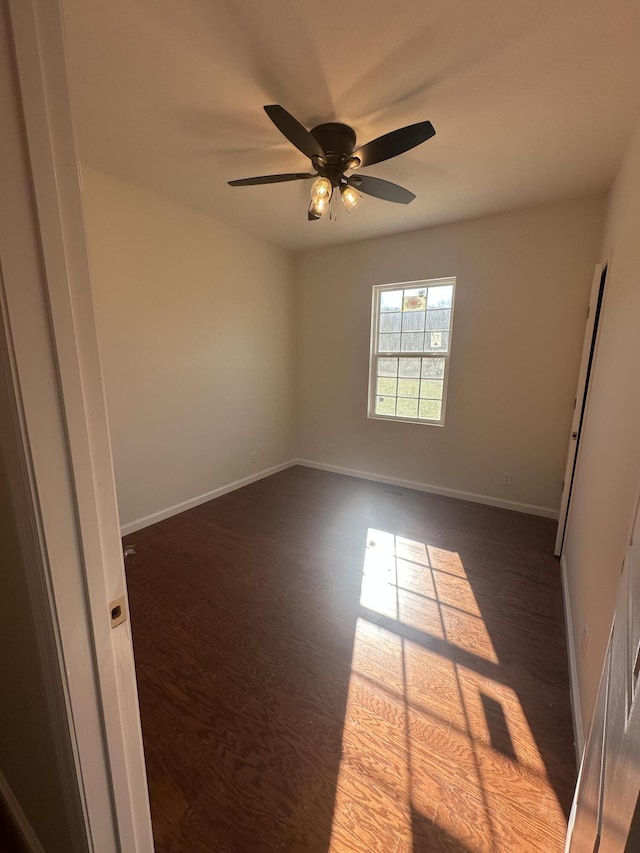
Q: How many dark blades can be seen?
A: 5